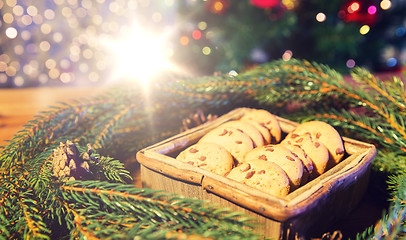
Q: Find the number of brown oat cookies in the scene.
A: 10